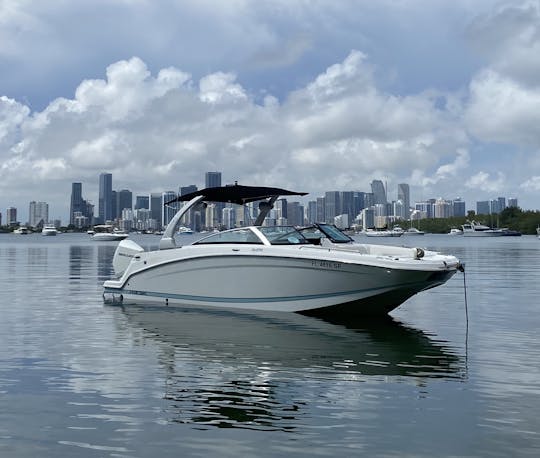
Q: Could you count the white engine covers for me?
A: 1